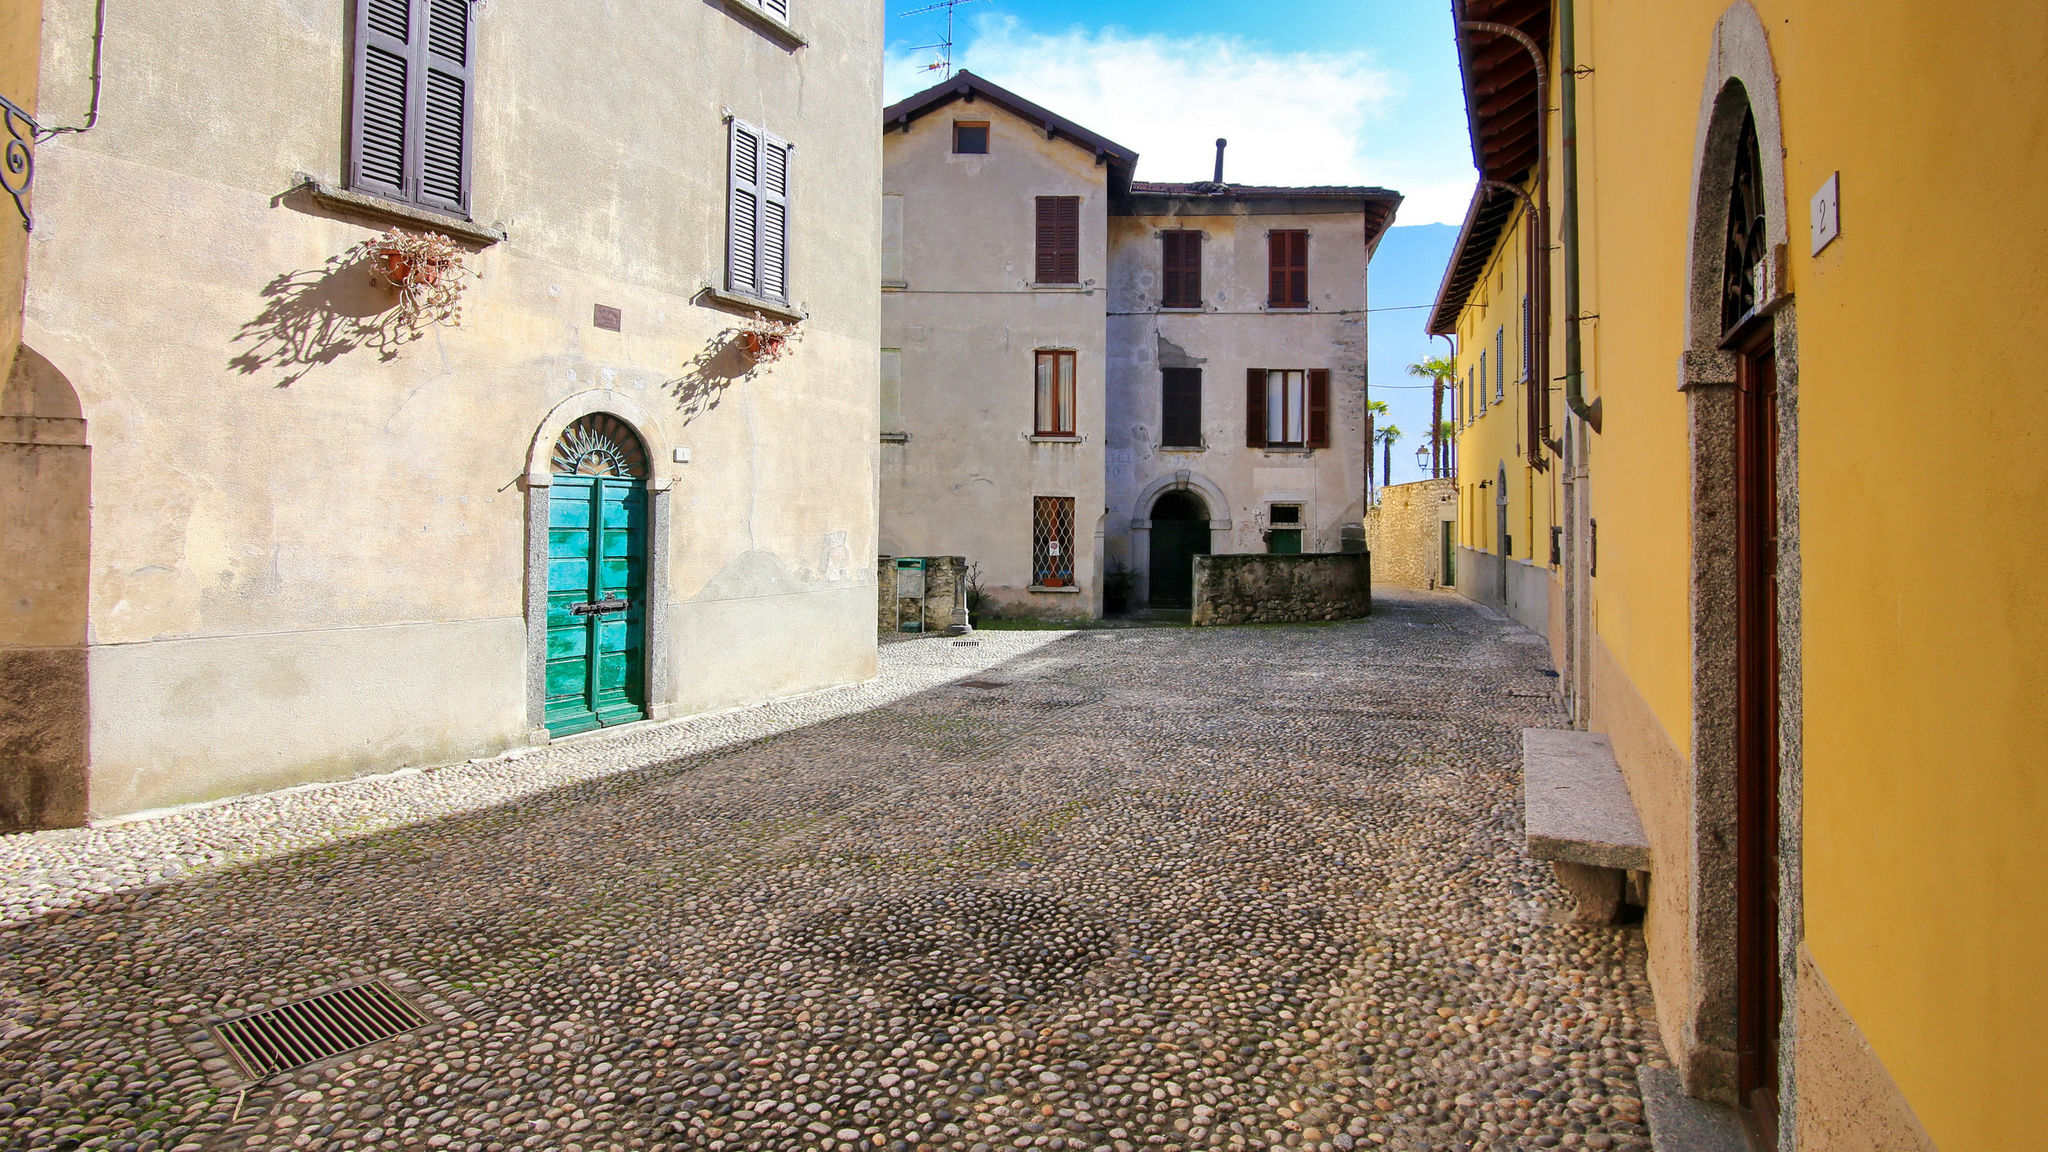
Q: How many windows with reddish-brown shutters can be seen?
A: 4